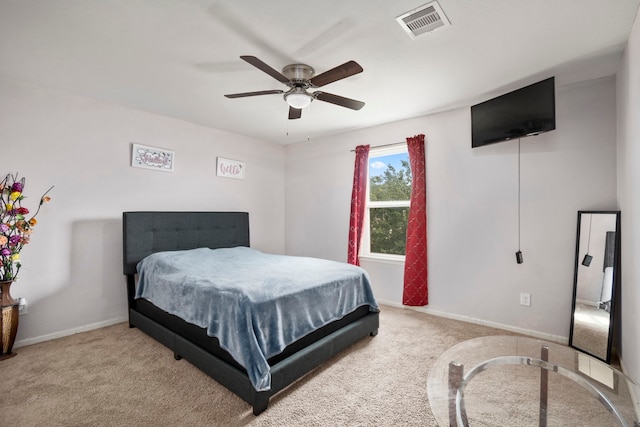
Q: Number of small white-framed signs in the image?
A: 2